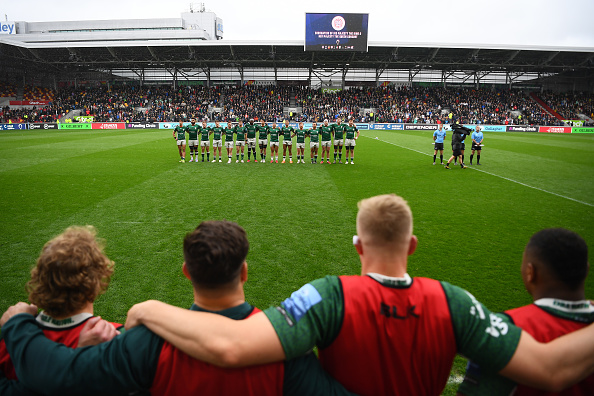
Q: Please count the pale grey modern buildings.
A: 1